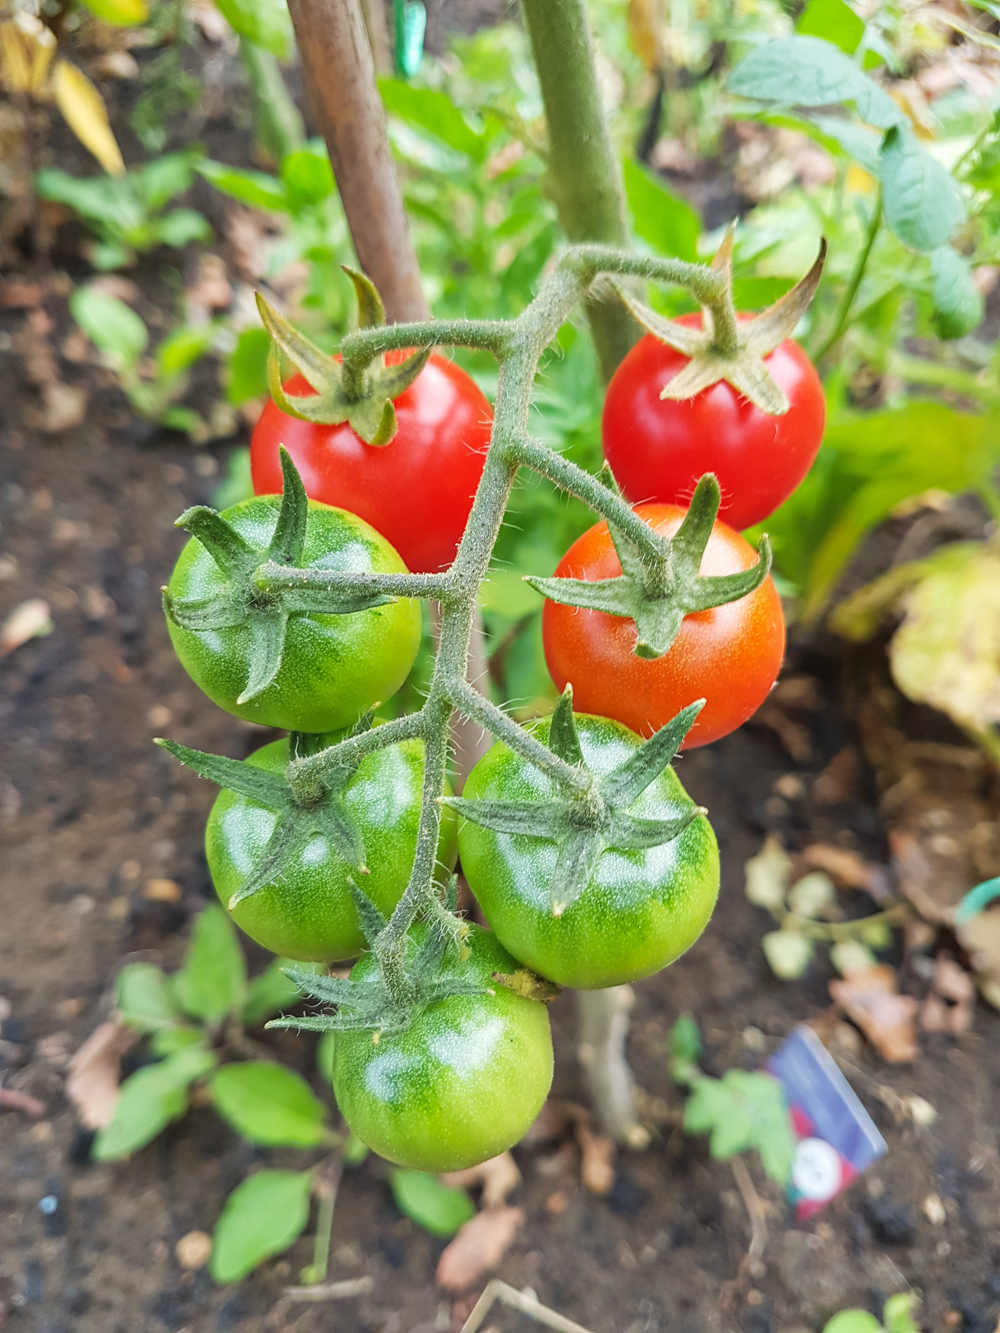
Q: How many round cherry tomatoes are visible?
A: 7